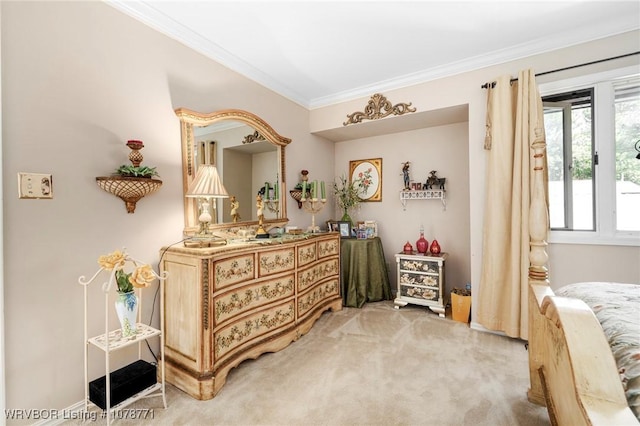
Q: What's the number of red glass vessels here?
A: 3